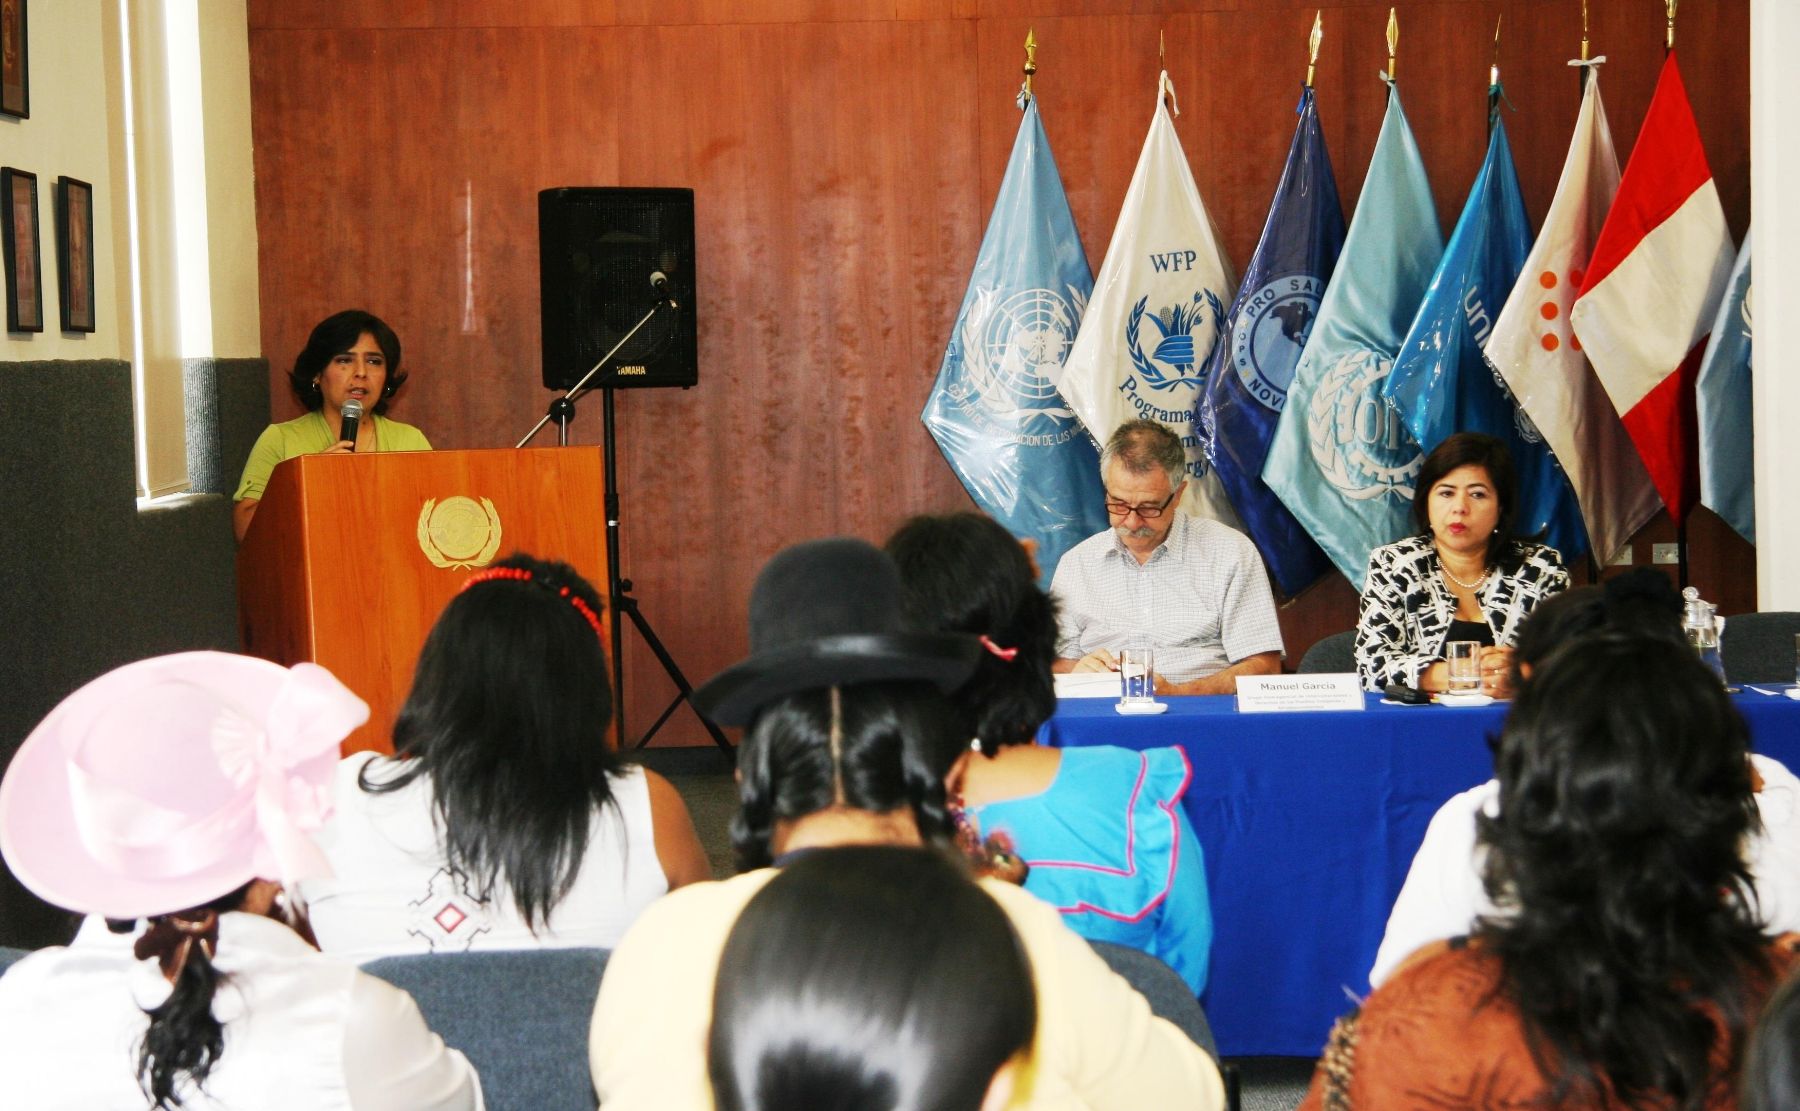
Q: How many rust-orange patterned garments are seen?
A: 1